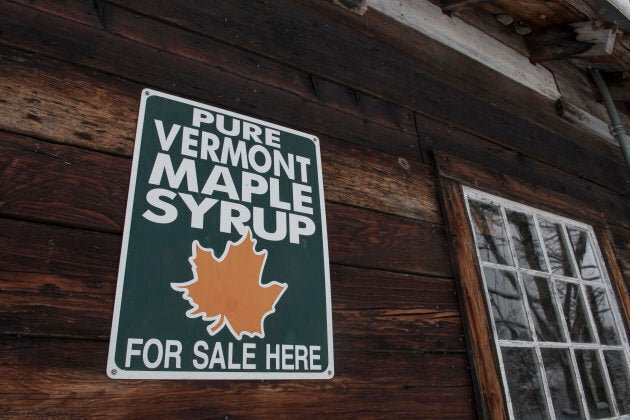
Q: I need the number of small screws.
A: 4